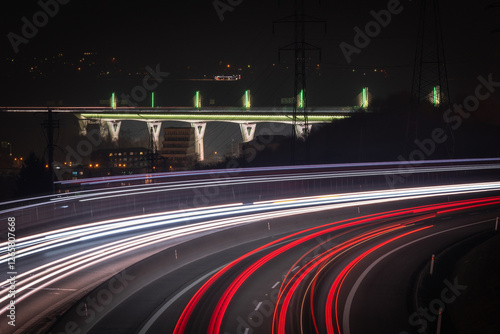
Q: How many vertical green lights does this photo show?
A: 7